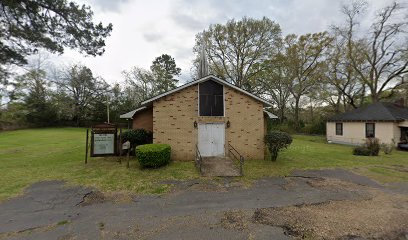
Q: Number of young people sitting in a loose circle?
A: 0